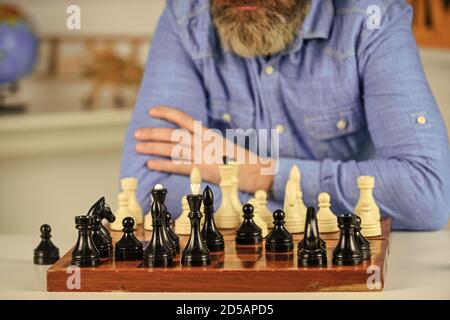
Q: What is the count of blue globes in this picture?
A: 1